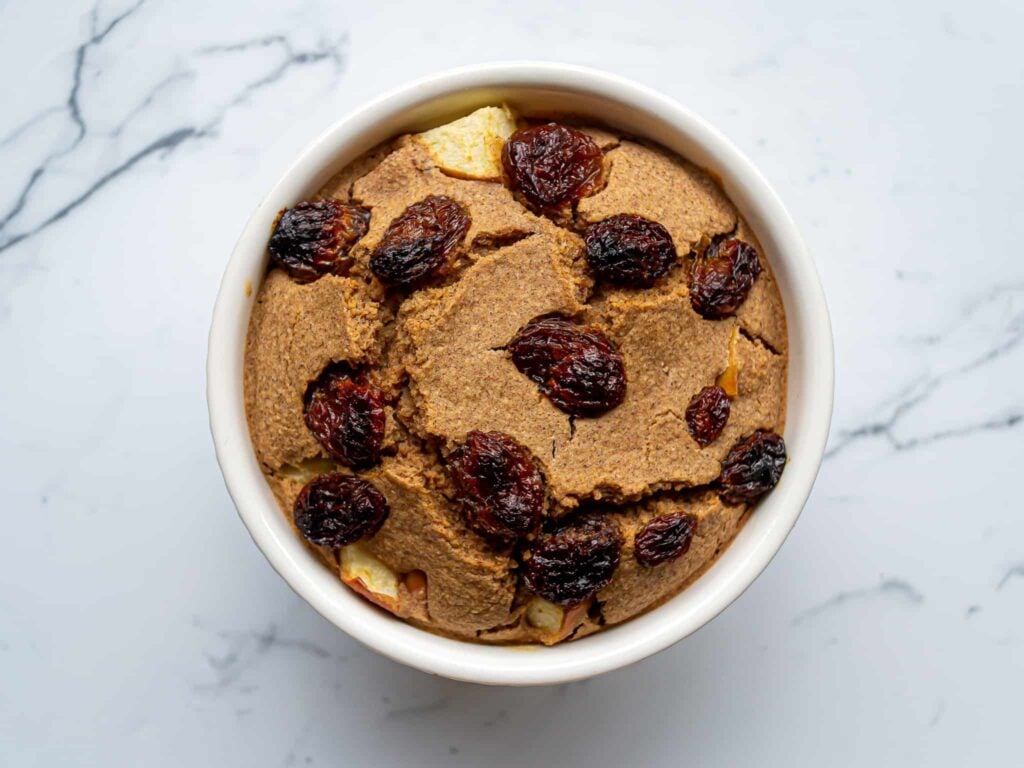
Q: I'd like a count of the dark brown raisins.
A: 13